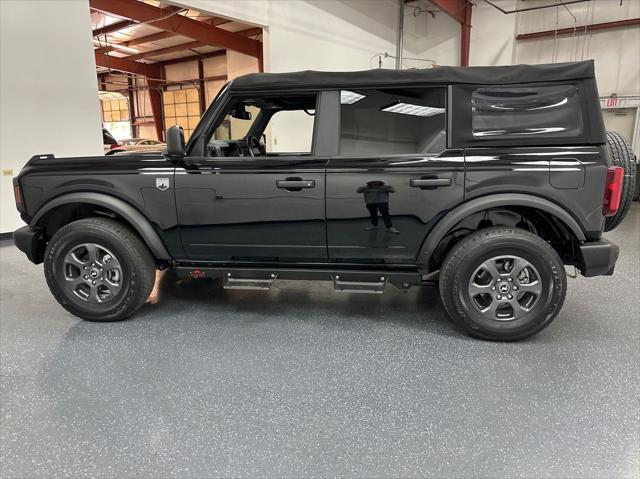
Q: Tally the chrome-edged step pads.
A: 2